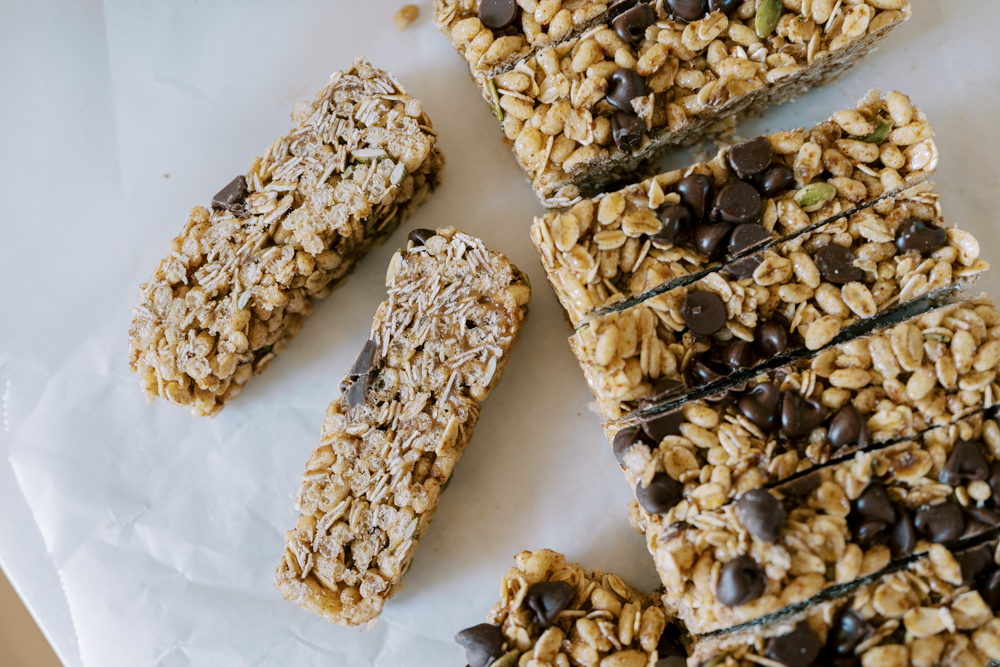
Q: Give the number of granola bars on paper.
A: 10